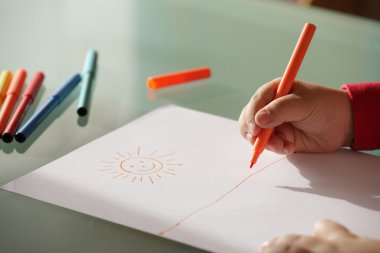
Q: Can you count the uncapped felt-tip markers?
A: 1